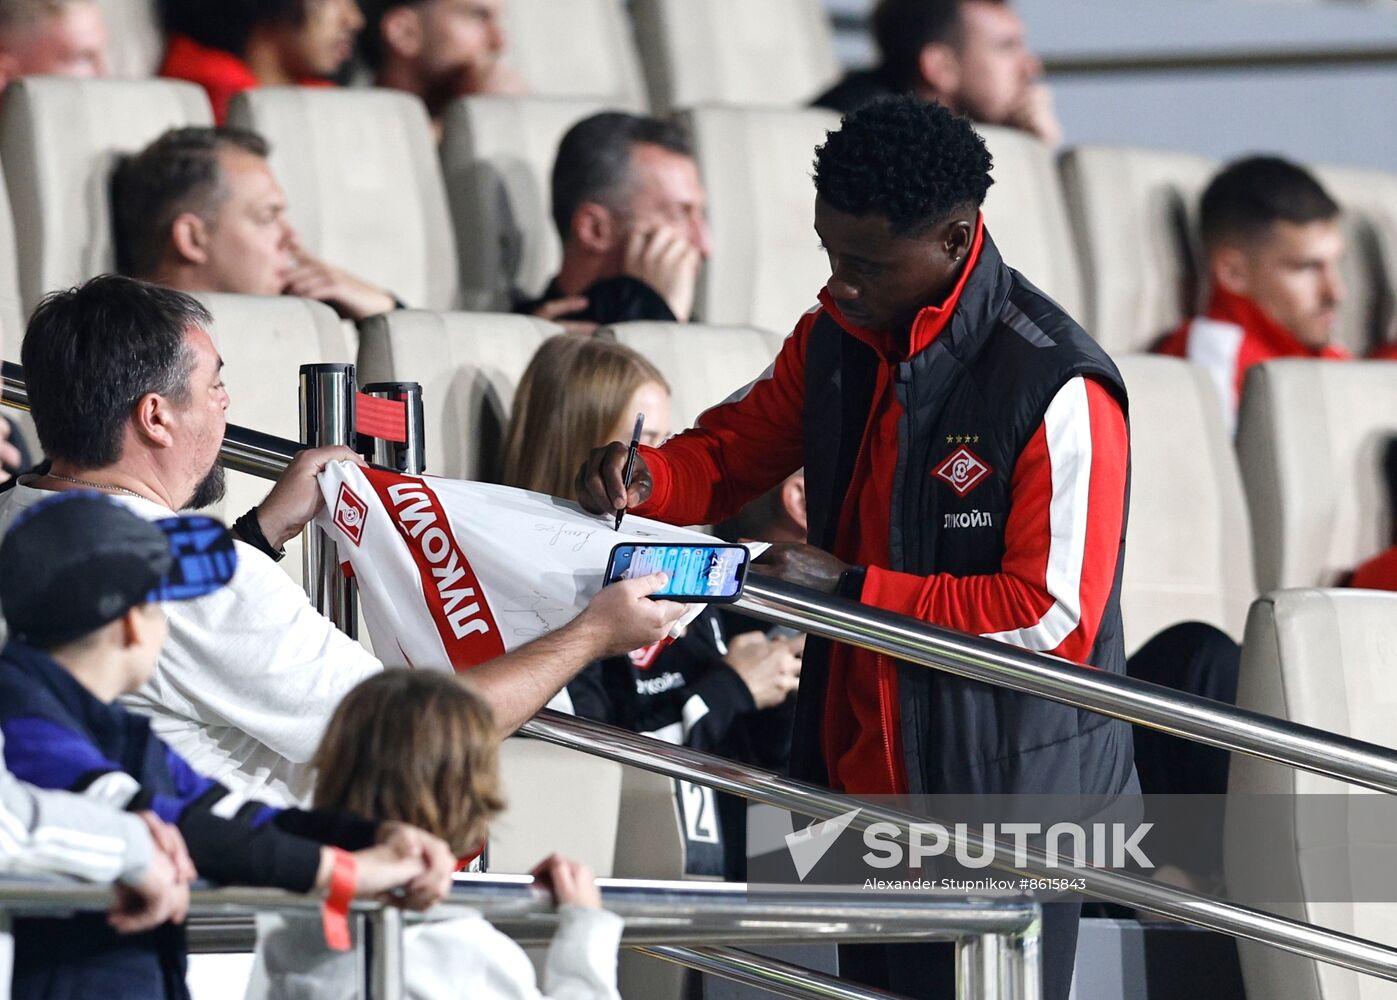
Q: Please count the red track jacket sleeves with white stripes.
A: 3